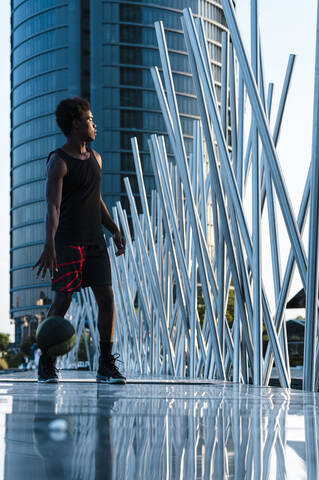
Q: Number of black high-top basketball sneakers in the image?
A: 2